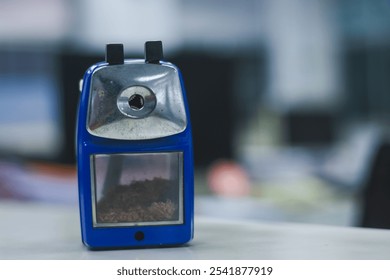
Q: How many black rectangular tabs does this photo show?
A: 2